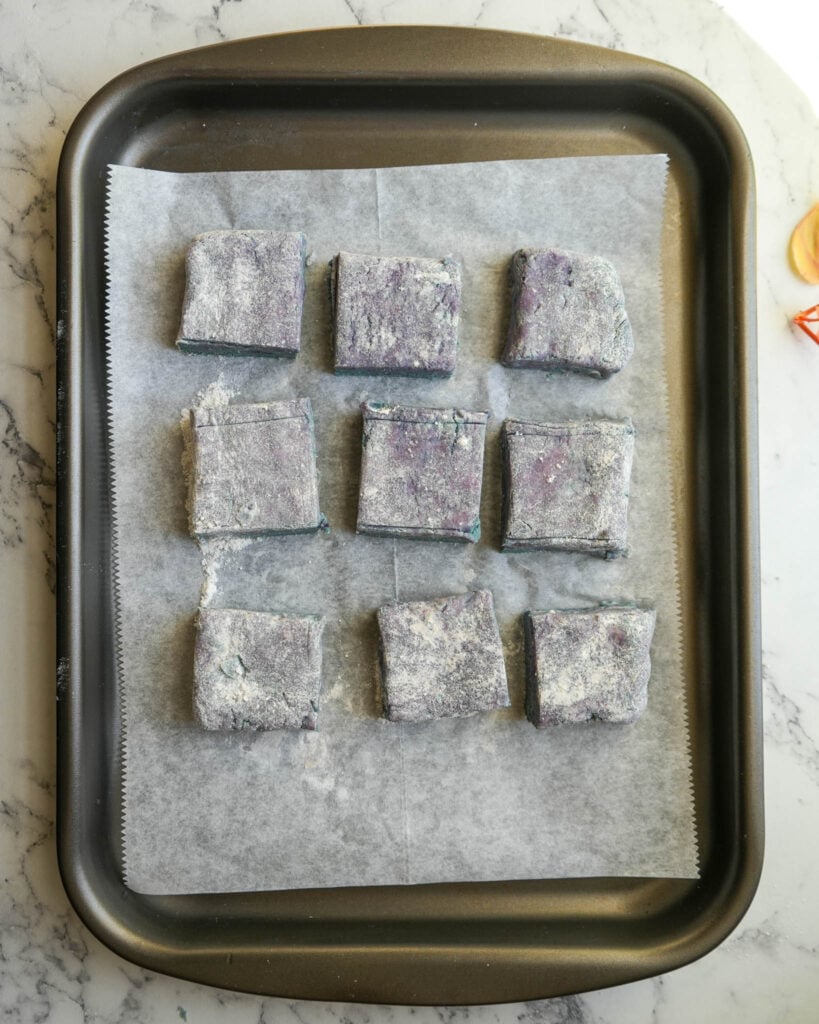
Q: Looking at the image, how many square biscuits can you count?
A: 9